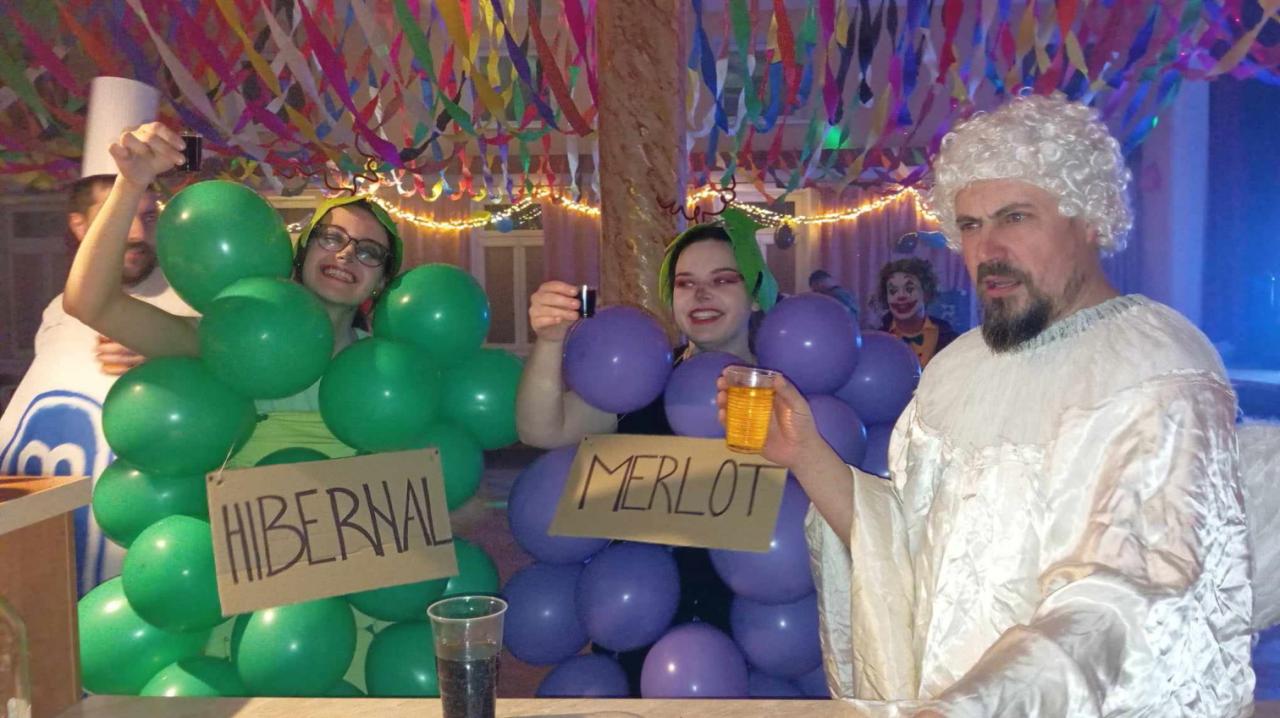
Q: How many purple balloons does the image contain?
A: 15